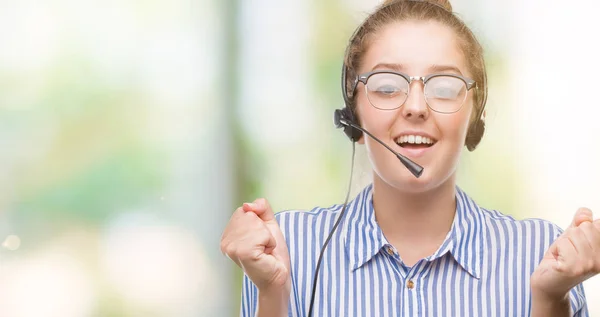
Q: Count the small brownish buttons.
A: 2